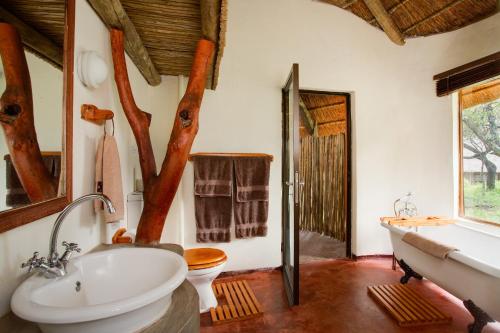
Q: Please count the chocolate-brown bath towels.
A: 2